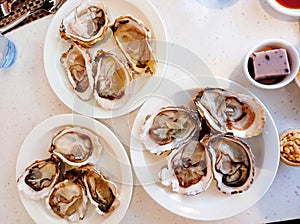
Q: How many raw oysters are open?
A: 12